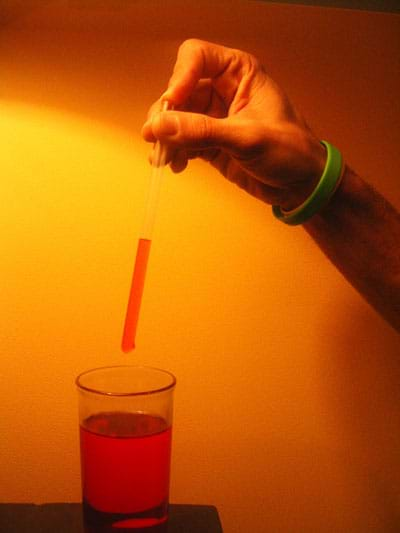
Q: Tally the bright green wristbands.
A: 1